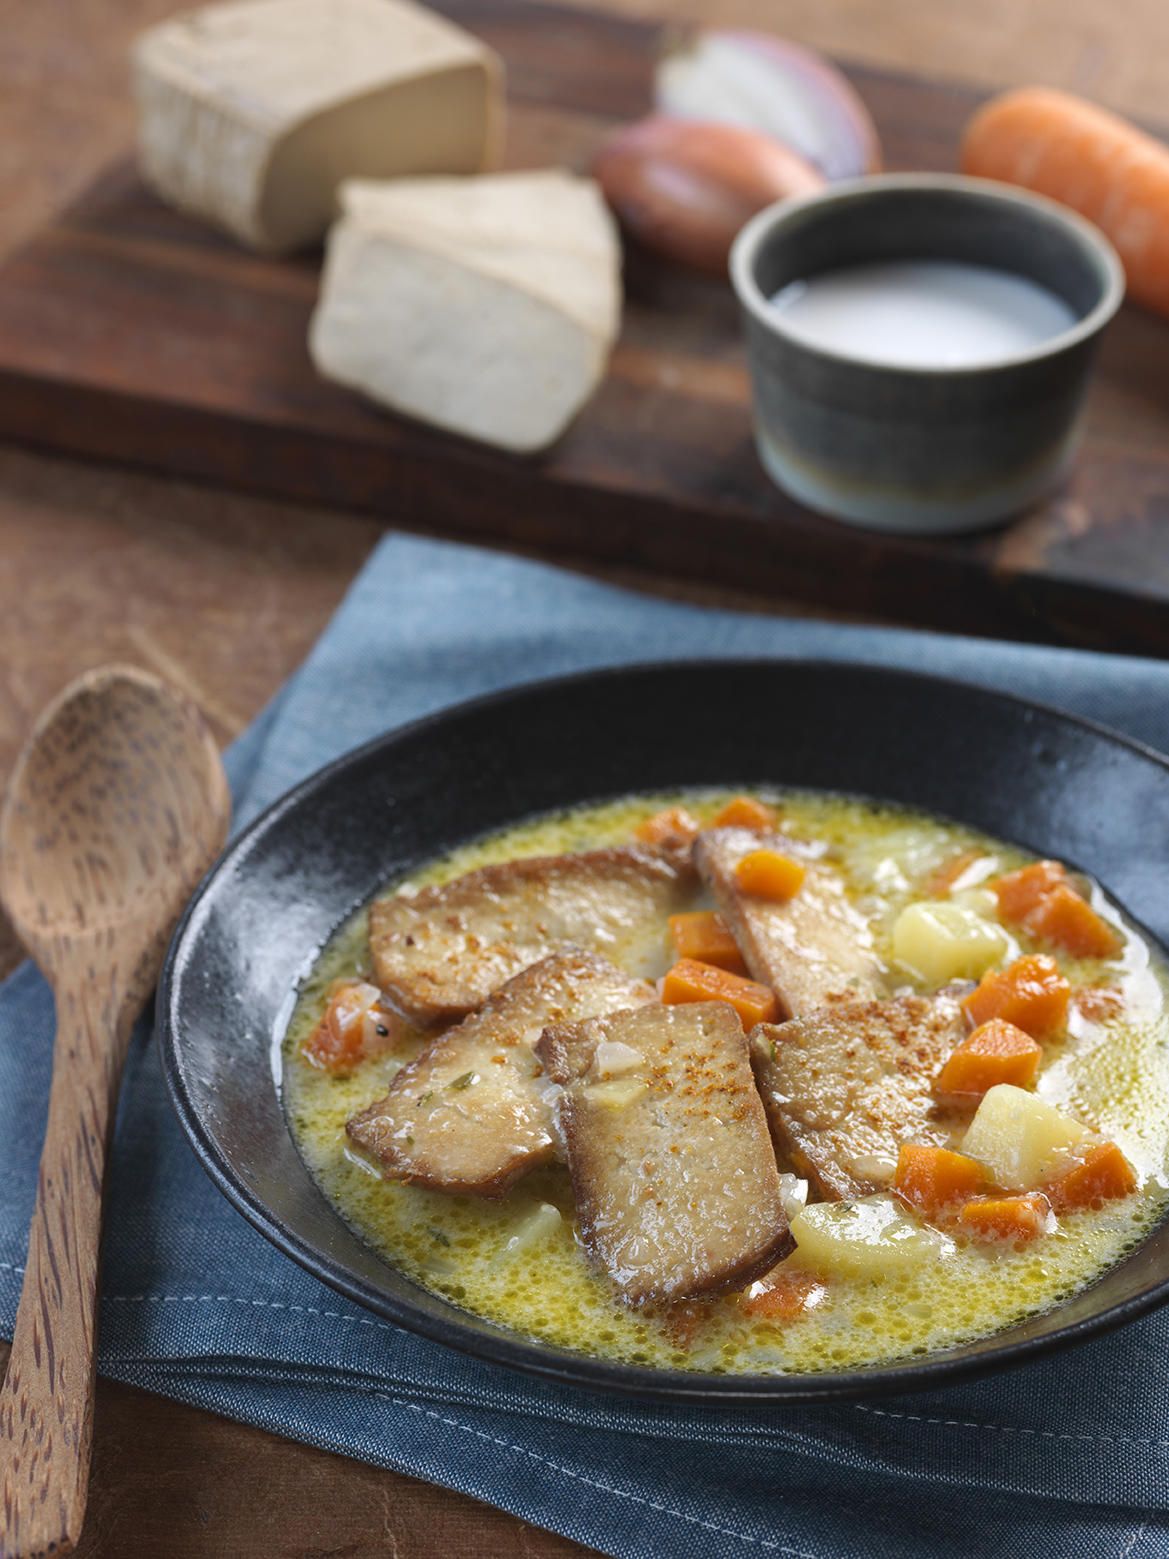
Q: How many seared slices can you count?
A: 5